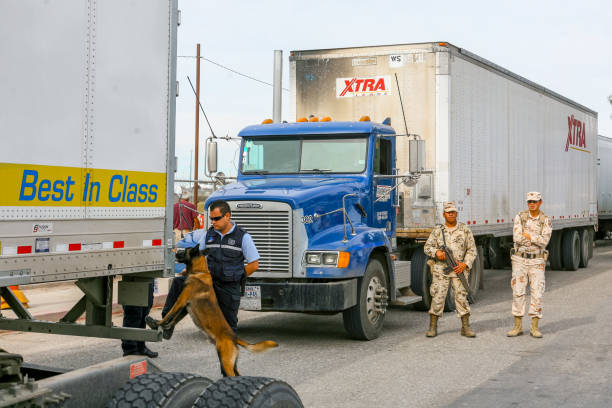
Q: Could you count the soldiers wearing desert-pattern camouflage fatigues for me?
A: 2